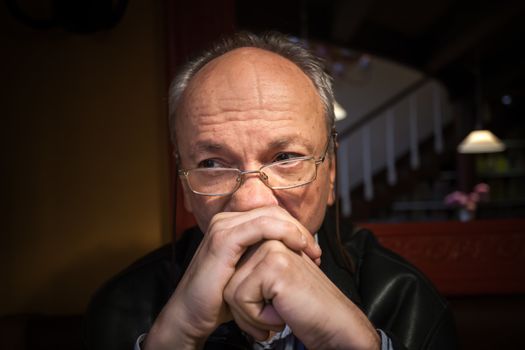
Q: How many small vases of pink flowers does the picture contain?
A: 1